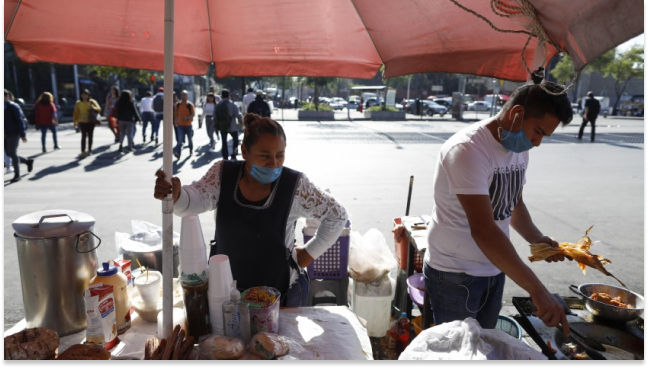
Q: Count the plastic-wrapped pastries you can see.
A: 2